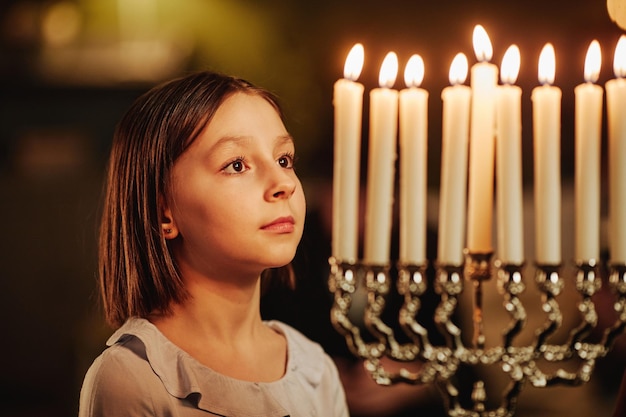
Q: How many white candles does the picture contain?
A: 9